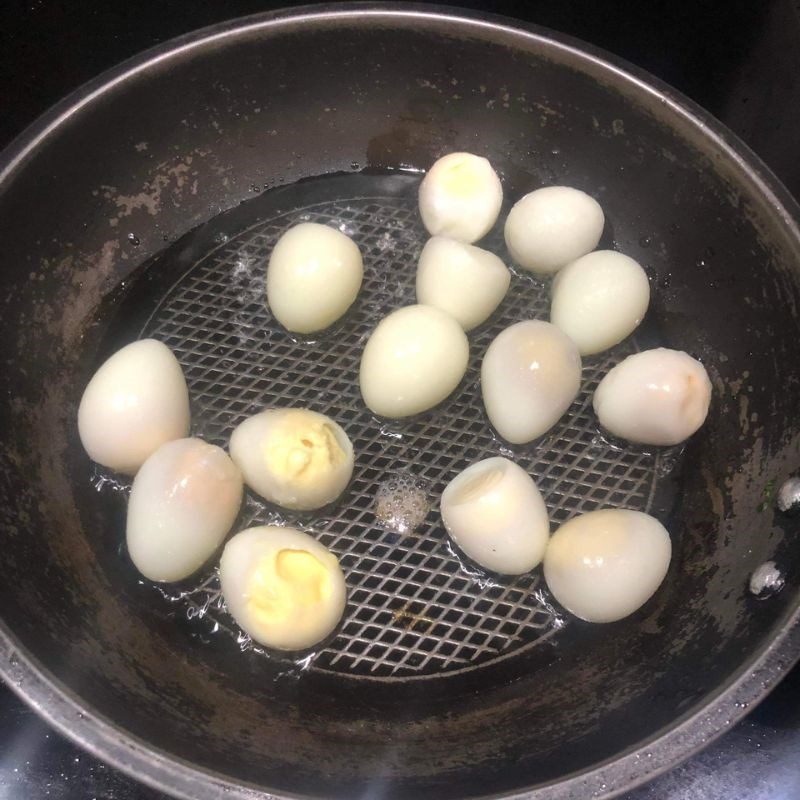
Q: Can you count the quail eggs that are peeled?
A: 14